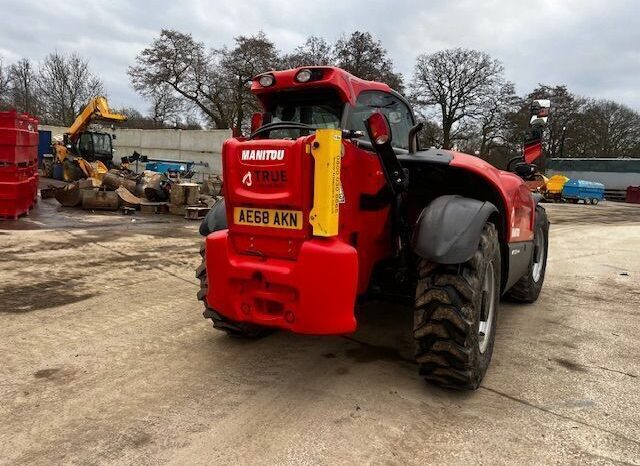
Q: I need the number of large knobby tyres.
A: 3